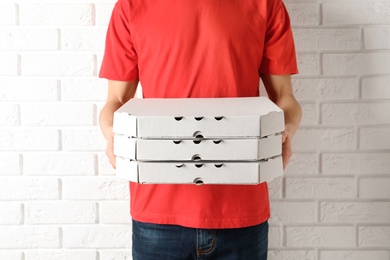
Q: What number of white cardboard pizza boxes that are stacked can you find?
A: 3